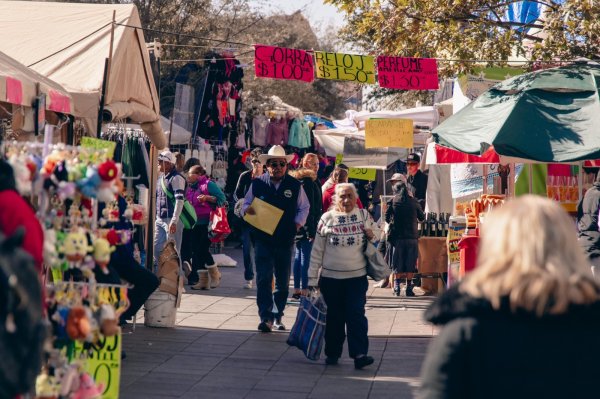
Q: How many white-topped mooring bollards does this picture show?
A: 0